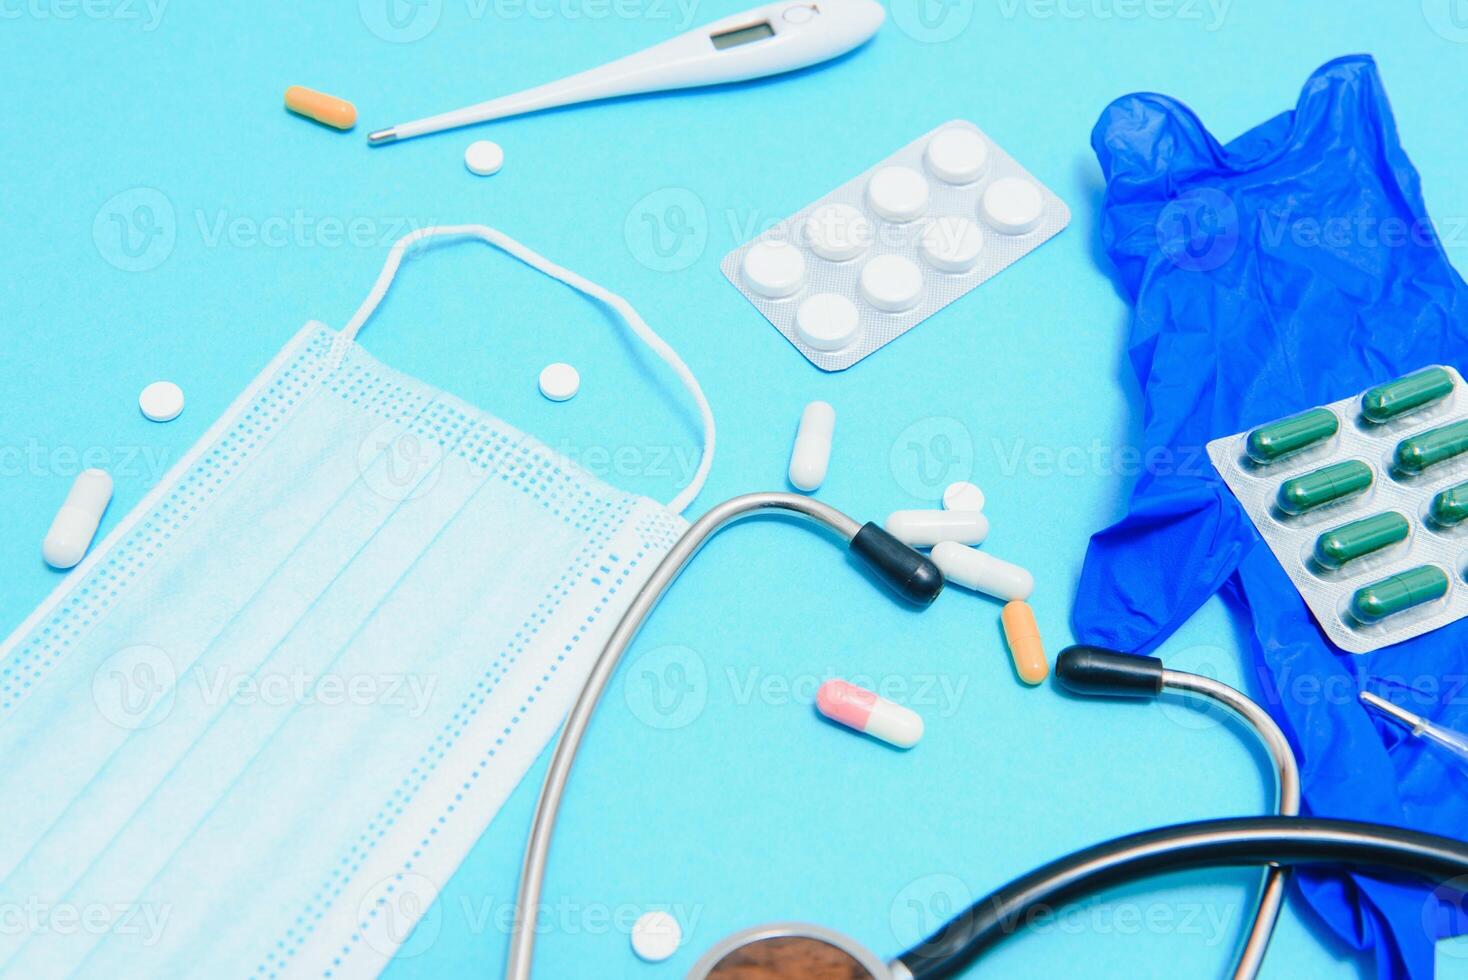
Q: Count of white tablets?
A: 13